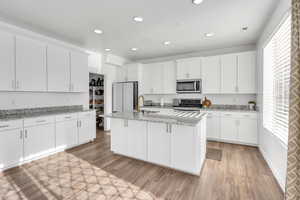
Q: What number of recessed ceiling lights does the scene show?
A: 7